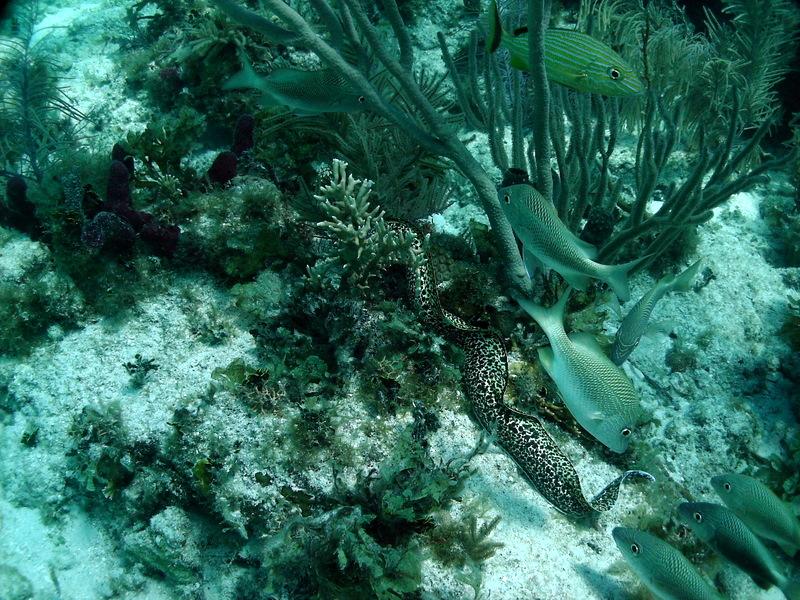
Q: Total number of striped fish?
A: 1